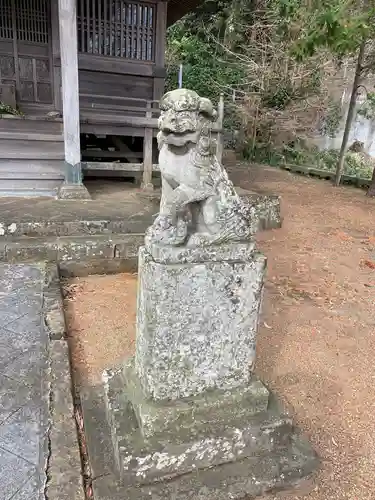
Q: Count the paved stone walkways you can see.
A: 1